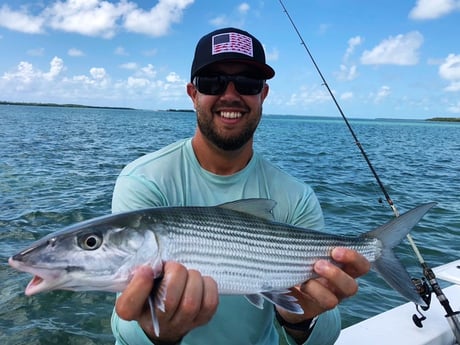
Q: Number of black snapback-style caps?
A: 1